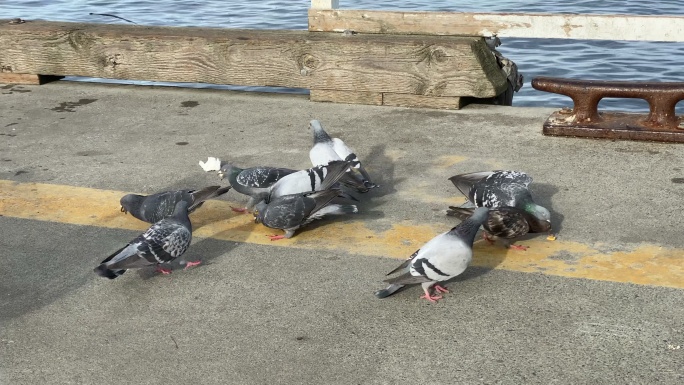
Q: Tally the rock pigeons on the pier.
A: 9